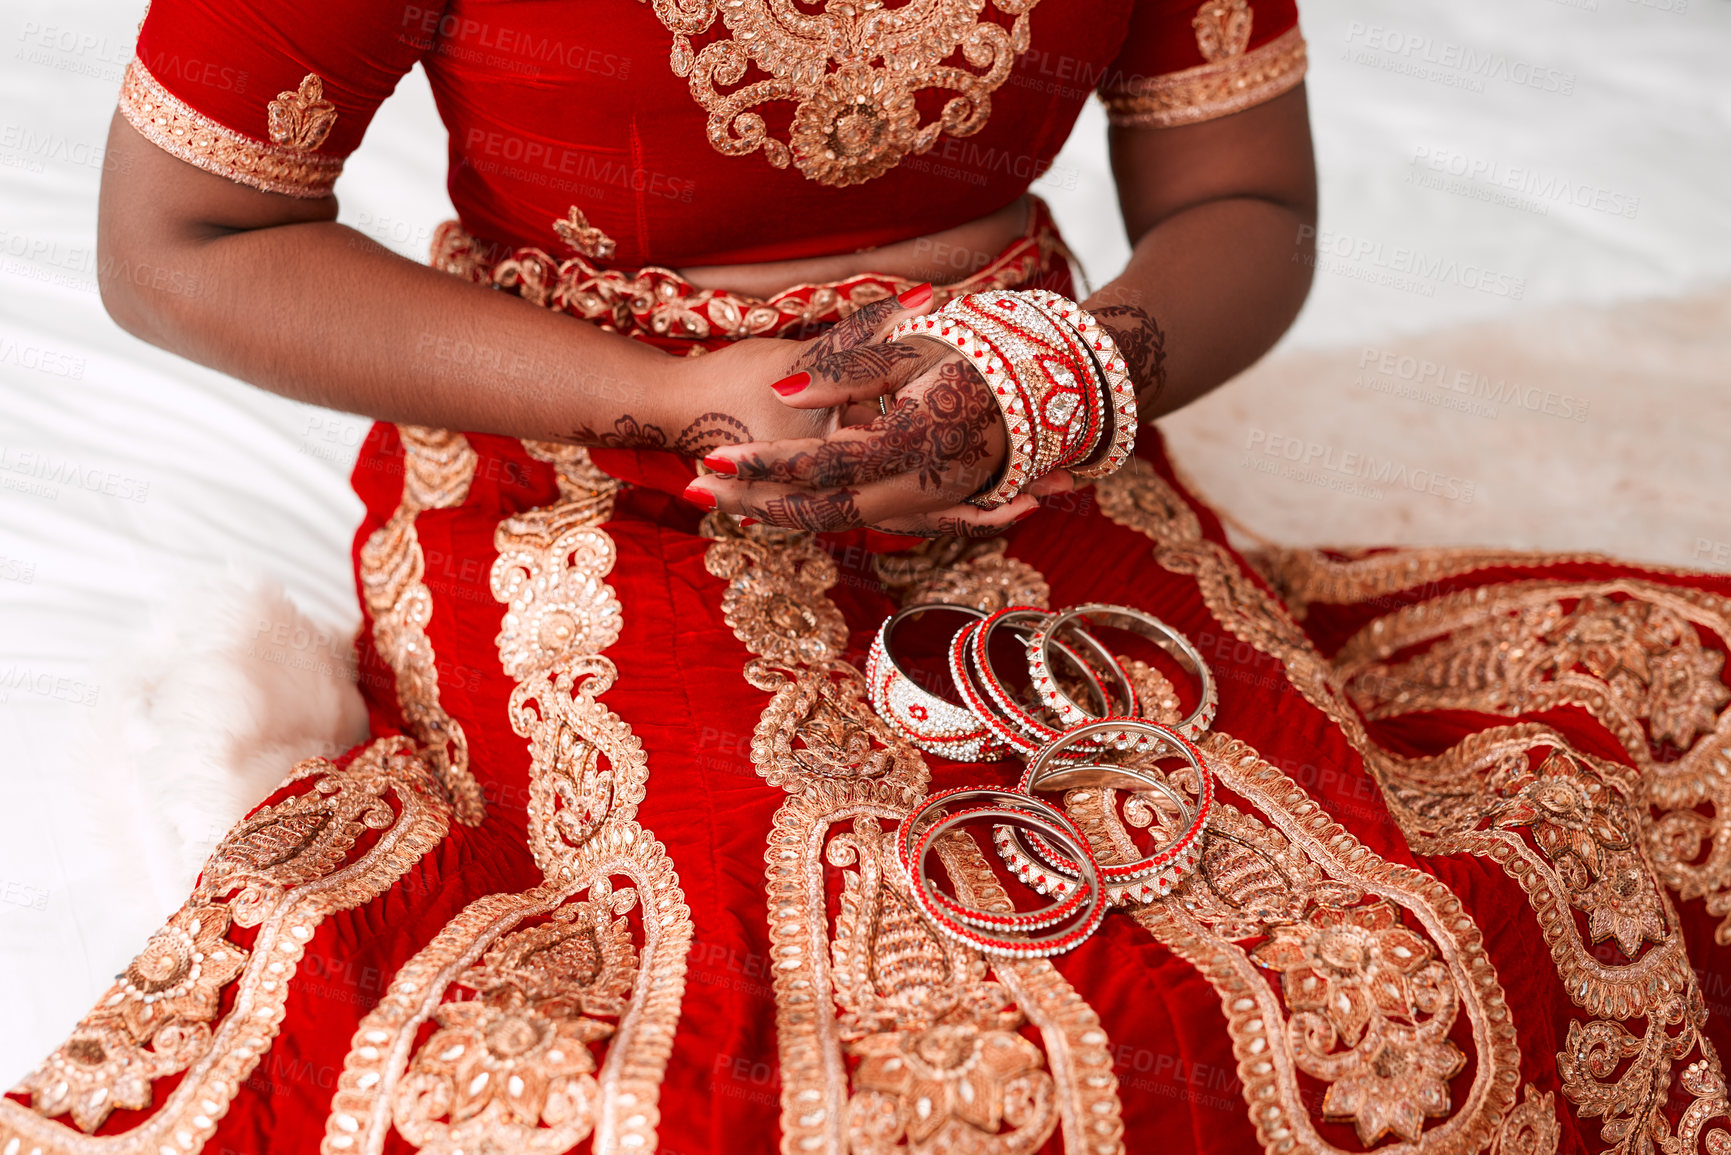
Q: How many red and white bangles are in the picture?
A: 13